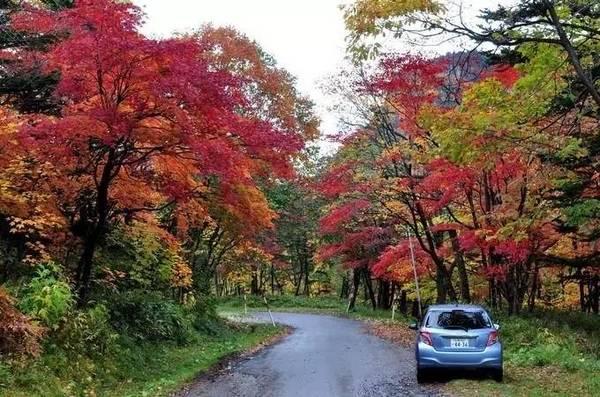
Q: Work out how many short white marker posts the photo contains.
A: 4